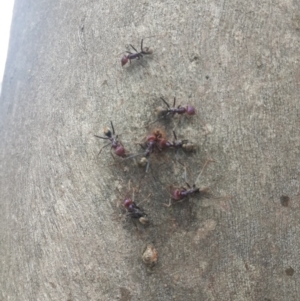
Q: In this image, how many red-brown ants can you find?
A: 7